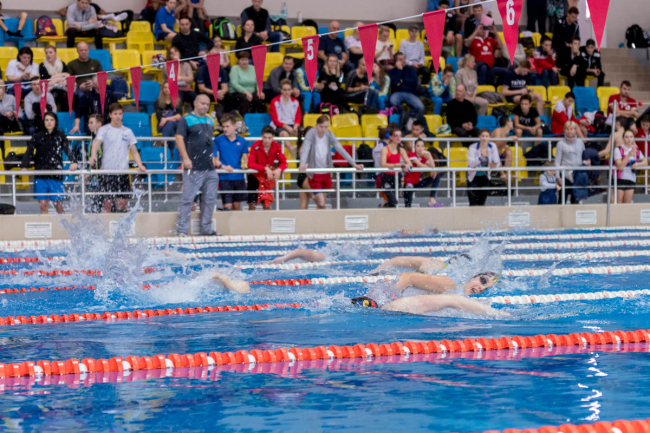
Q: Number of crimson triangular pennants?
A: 13